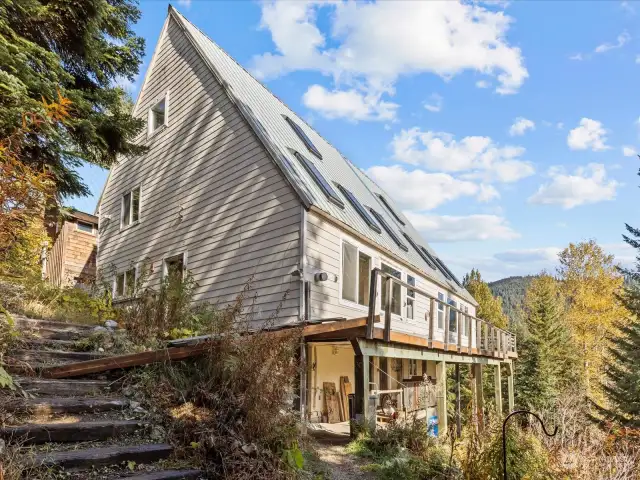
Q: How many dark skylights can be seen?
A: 8